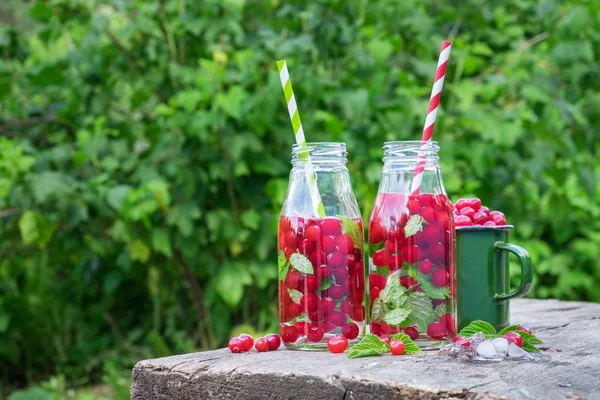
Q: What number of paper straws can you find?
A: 2